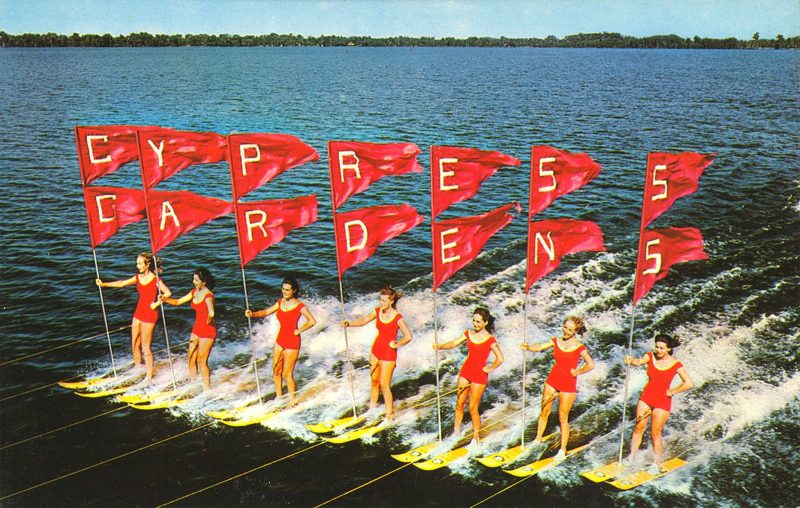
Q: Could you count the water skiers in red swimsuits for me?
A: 7